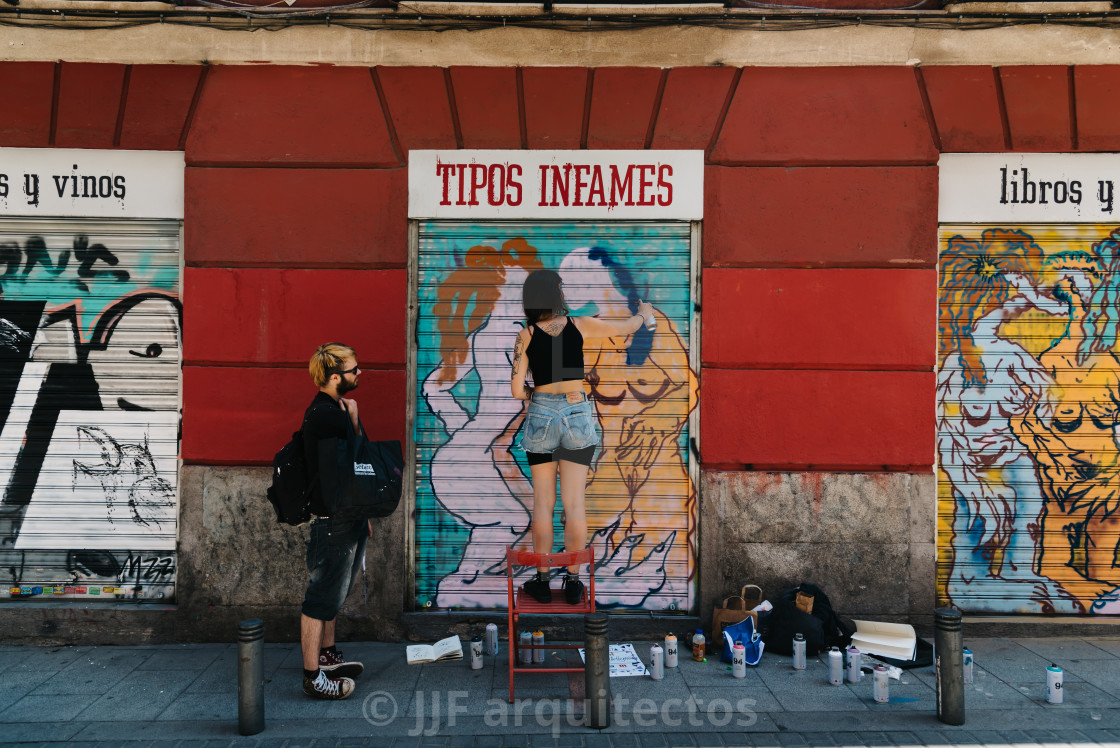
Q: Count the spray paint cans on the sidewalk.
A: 13